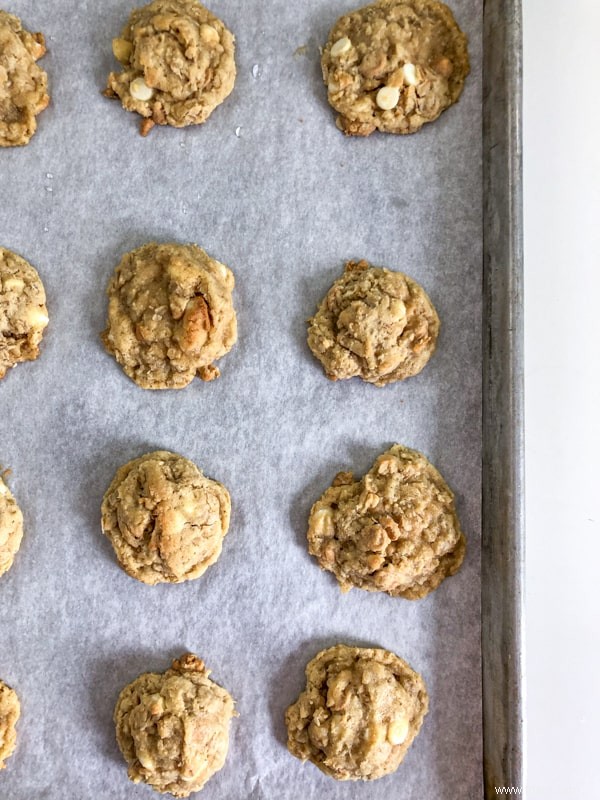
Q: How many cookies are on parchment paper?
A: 12